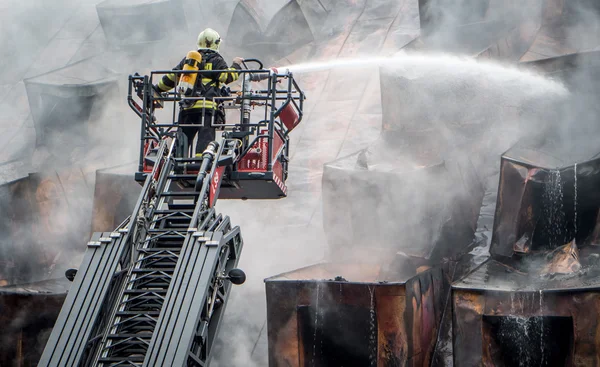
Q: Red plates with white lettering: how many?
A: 1